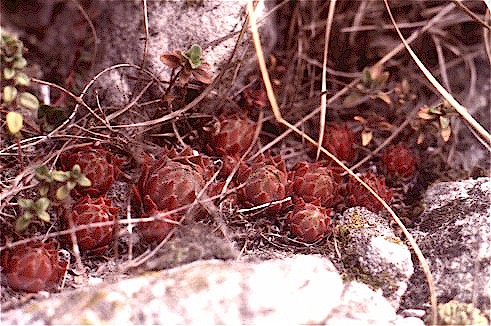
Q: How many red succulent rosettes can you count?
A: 12